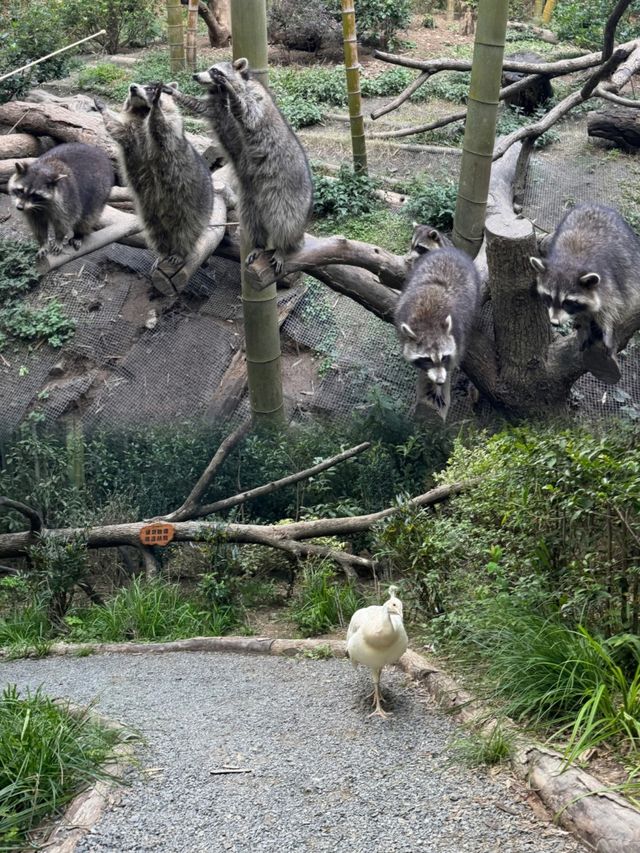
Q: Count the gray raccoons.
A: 6